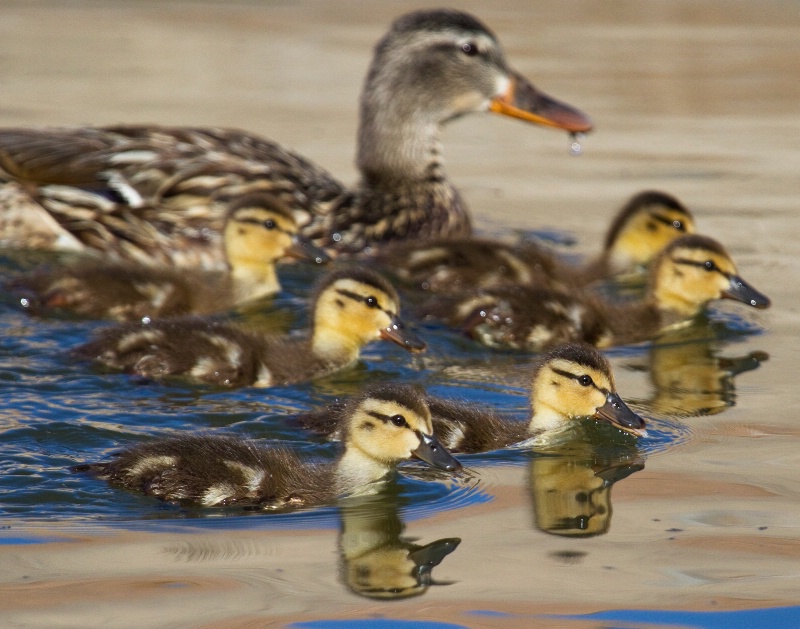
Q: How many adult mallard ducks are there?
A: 1